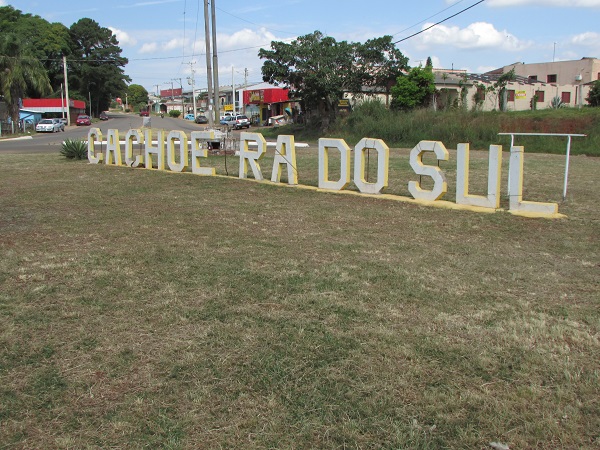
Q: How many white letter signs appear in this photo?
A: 13